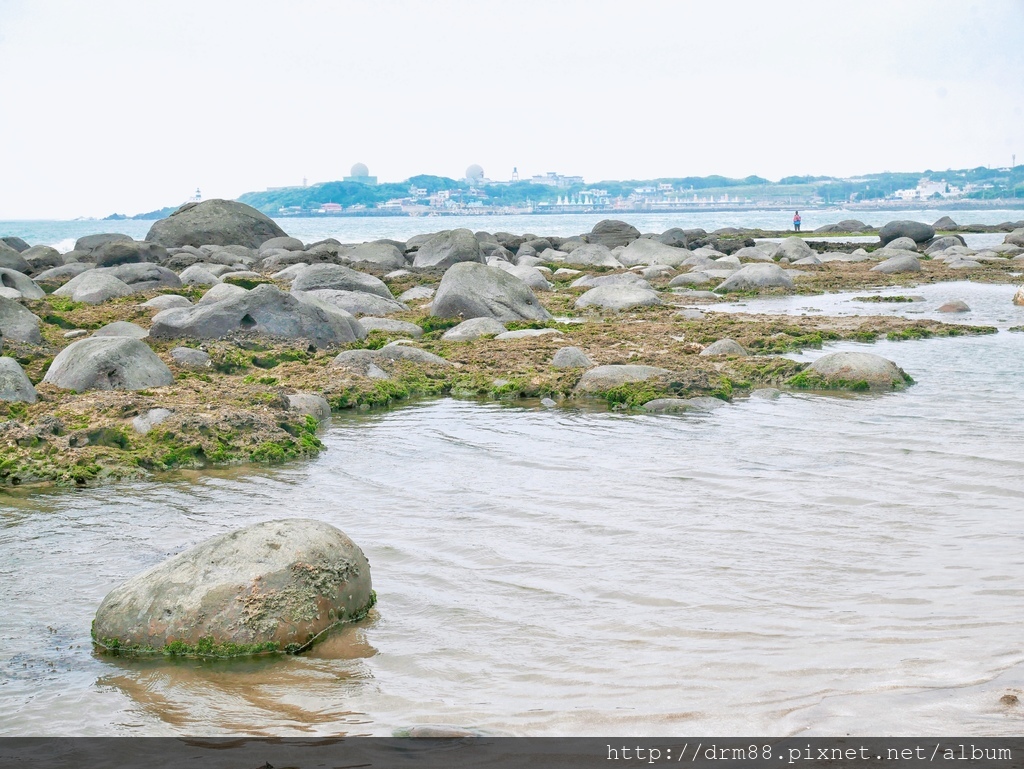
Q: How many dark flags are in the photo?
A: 0